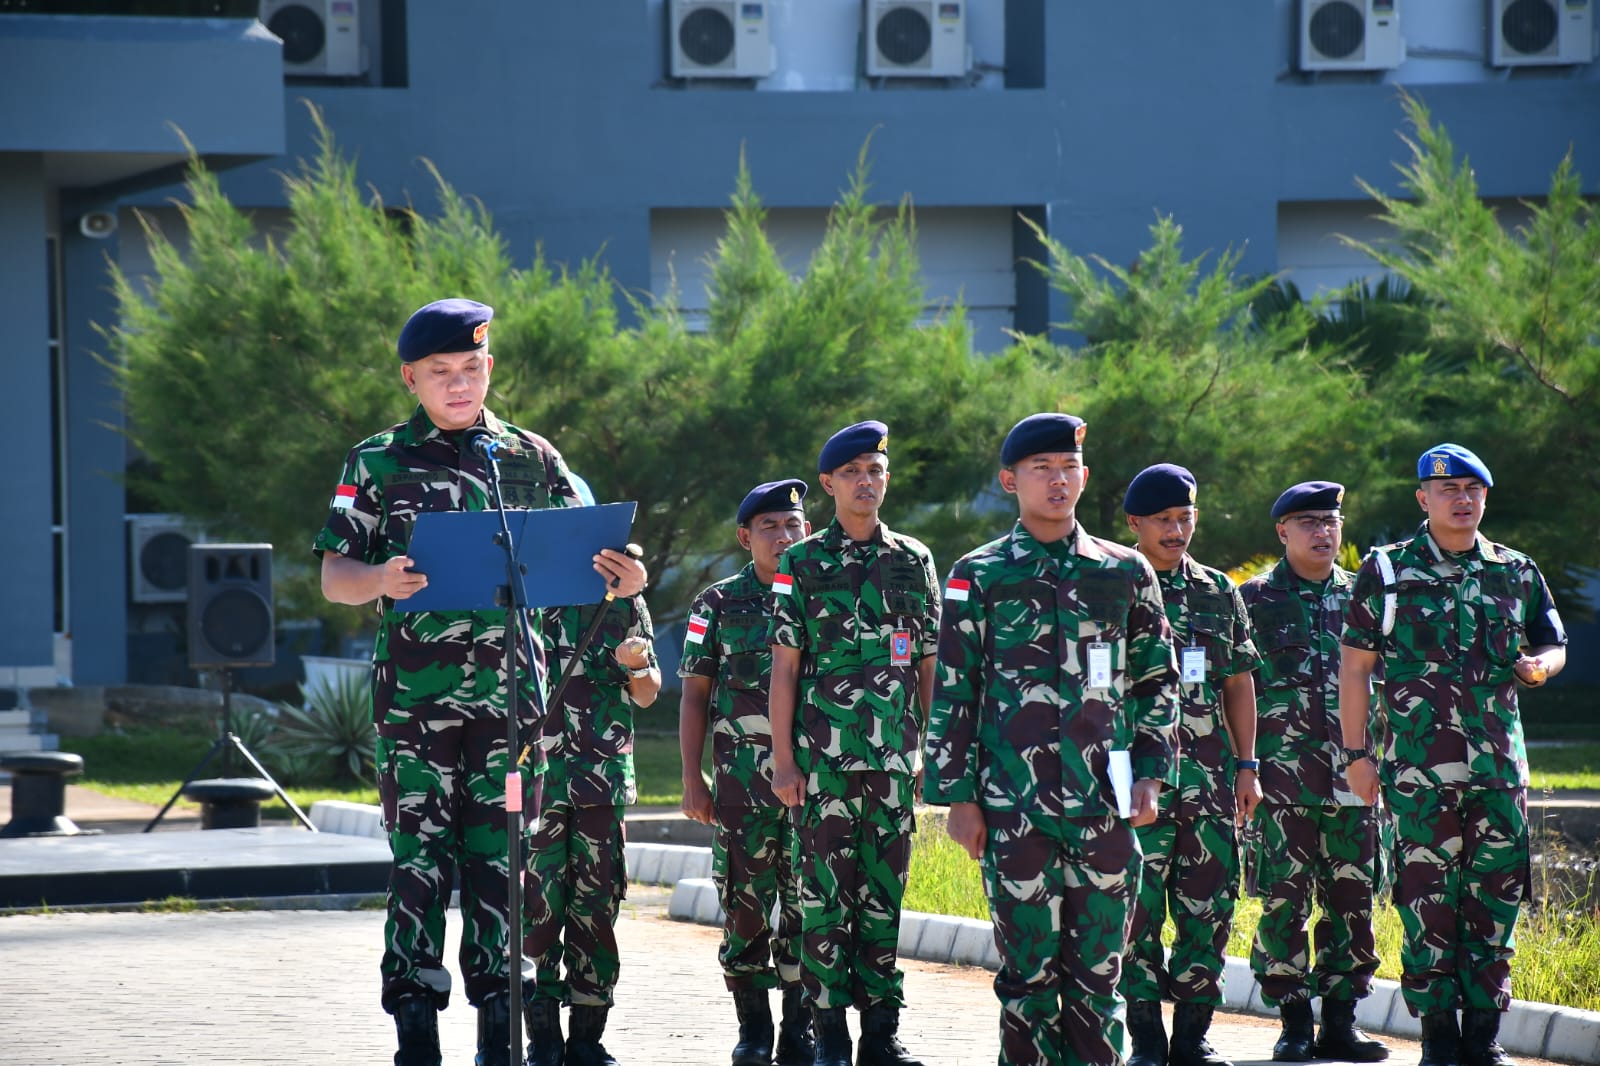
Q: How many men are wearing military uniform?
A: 8